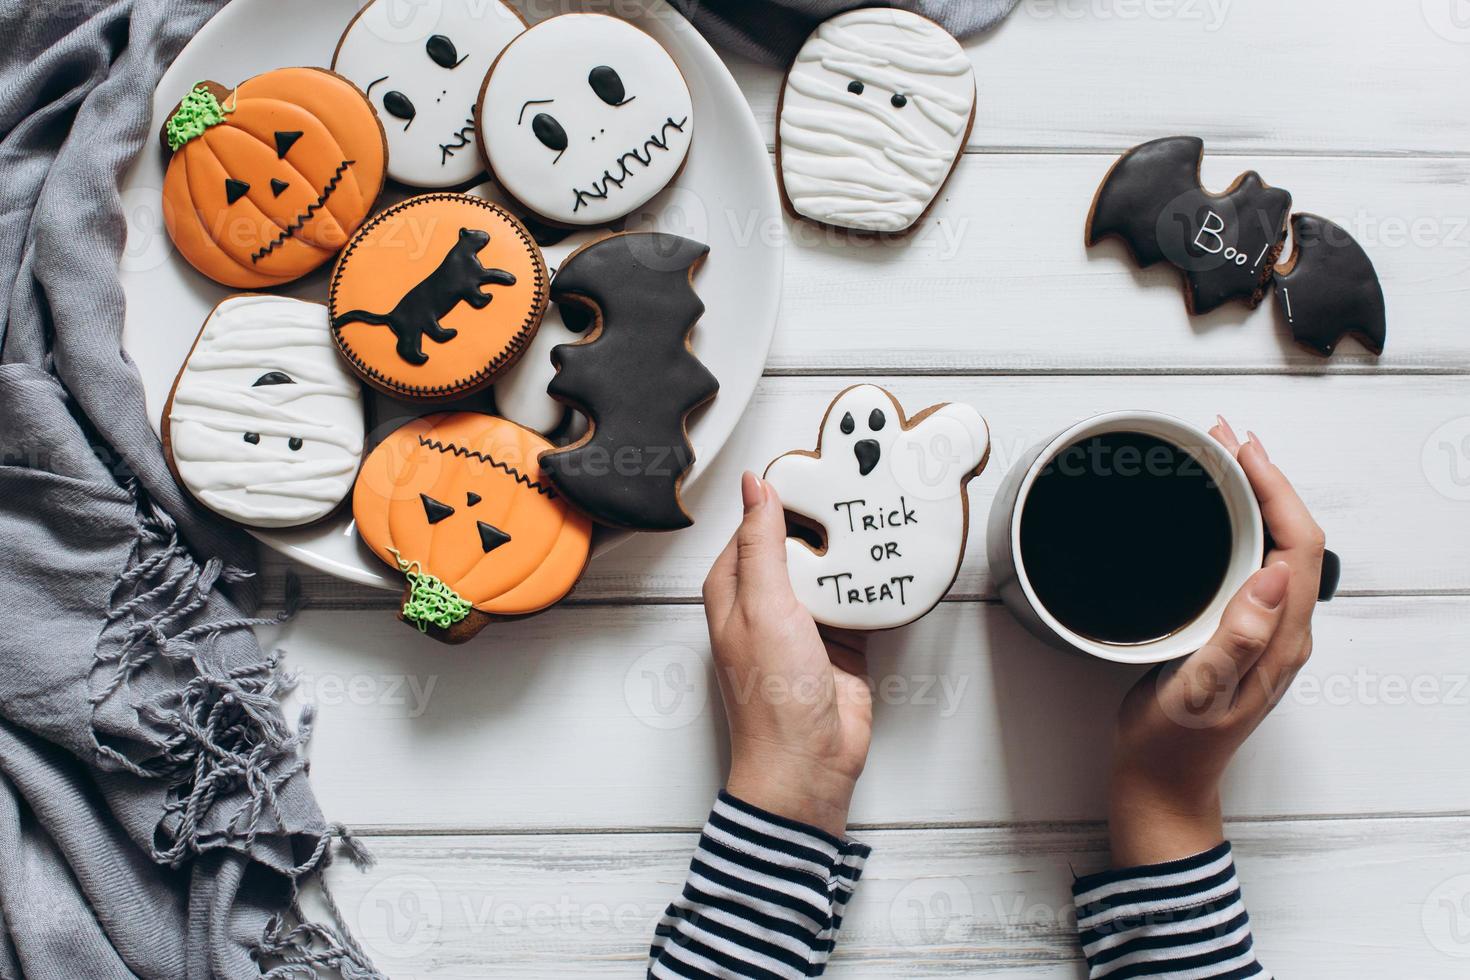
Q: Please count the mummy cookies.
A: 2